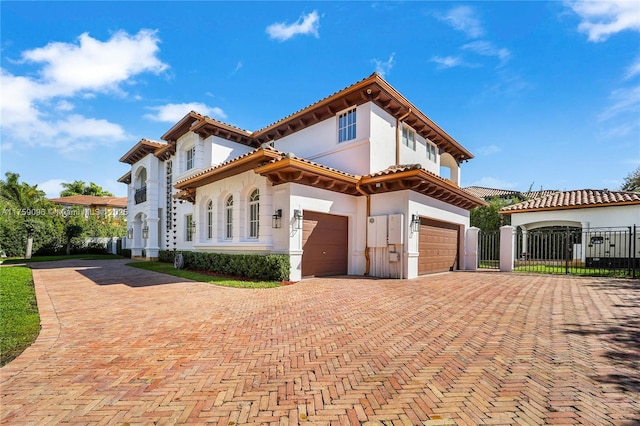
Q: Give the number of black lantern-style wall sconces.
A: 6